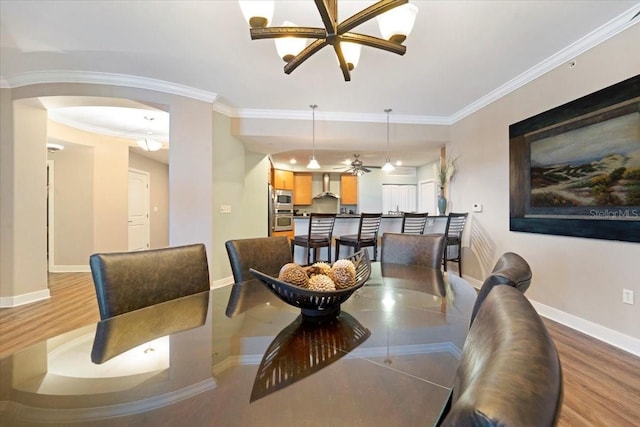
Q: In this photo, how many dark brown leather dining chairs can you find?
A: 5